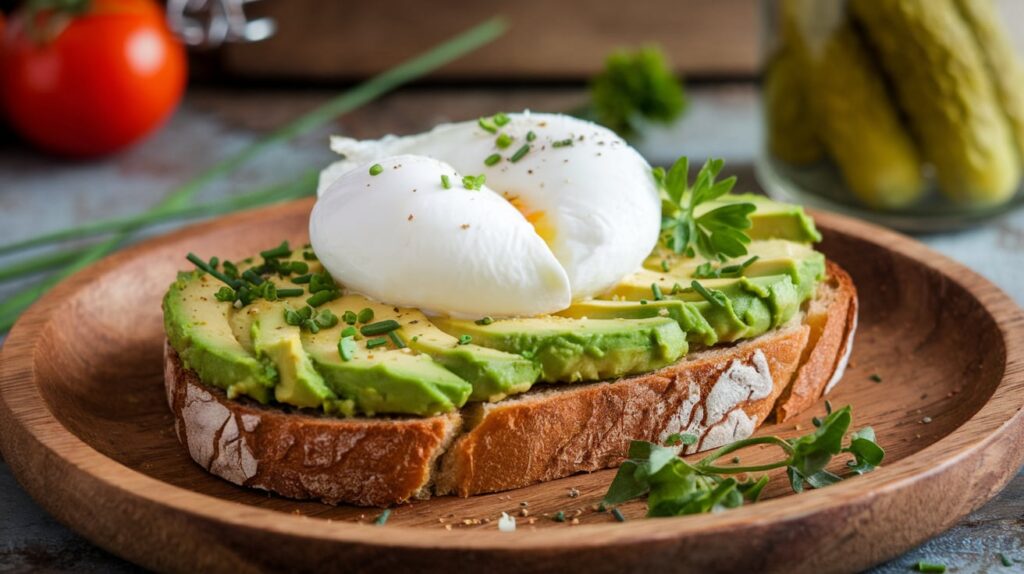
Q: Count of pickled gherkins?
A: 4